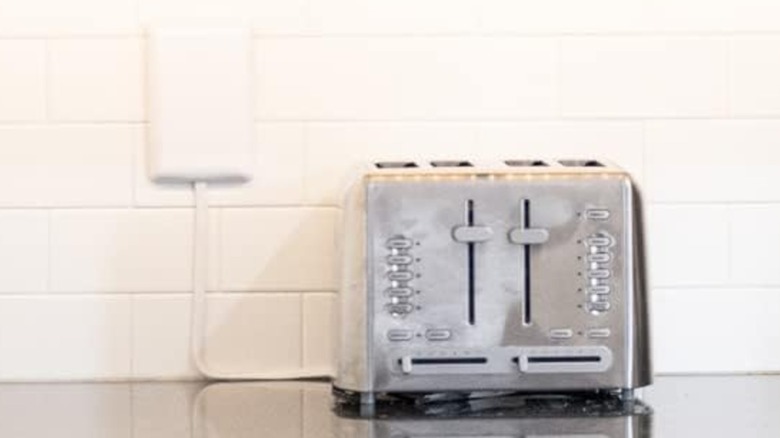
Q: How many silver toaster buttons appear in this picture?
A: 15